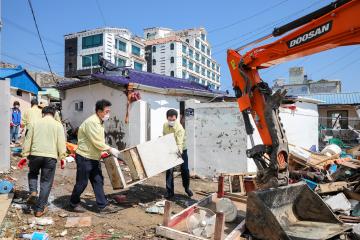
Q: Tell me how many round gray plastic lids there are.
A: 1